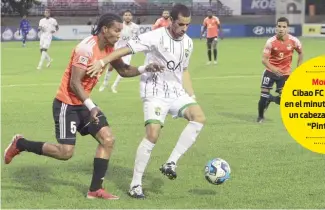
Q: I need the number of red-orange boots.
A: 2